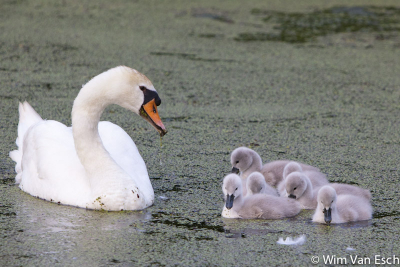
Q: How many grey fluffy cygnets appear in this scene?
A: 6